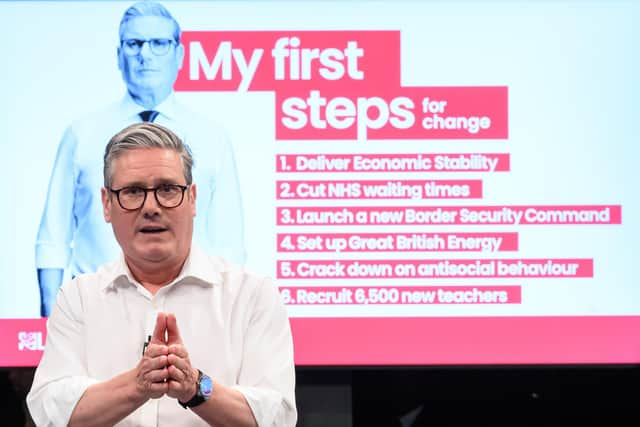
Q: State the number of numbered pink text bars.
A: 6